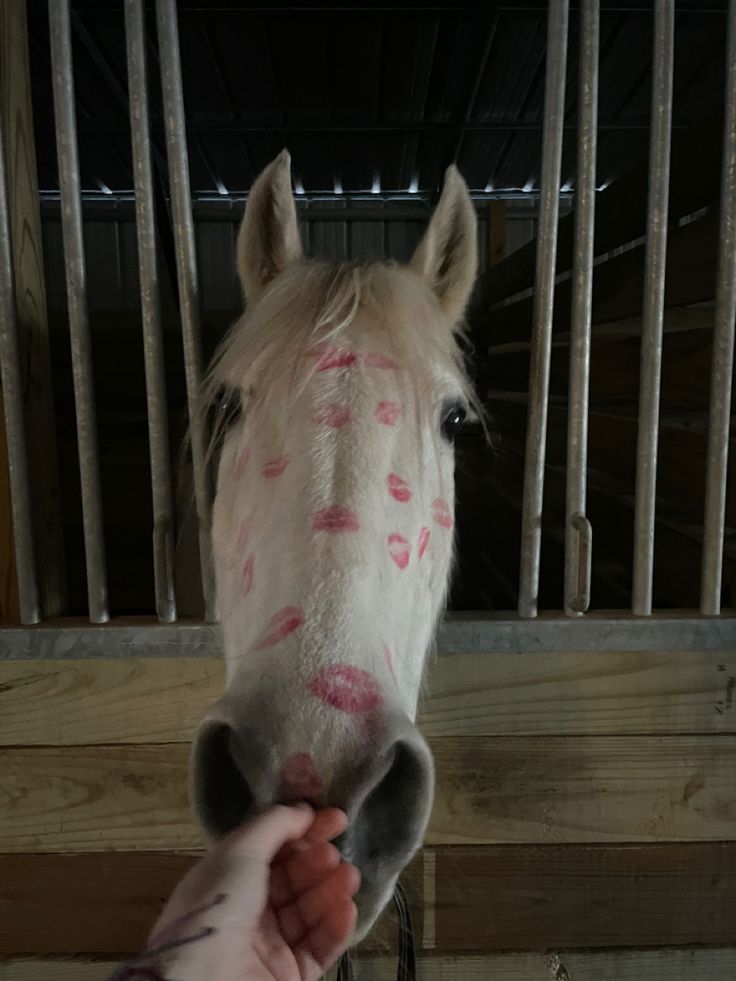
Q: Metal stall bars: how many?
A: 8